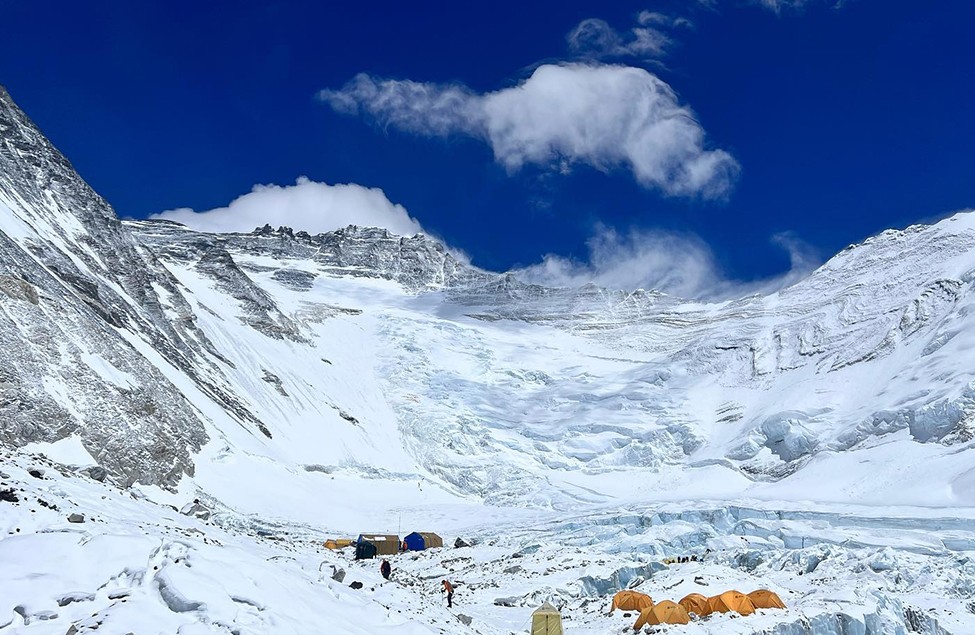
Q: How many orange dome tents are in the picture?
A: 5